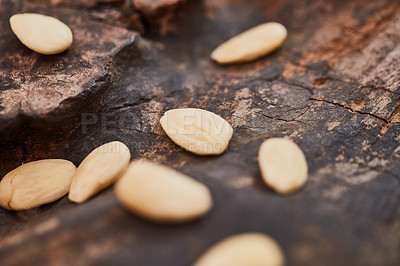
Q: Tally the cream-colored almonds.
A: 8